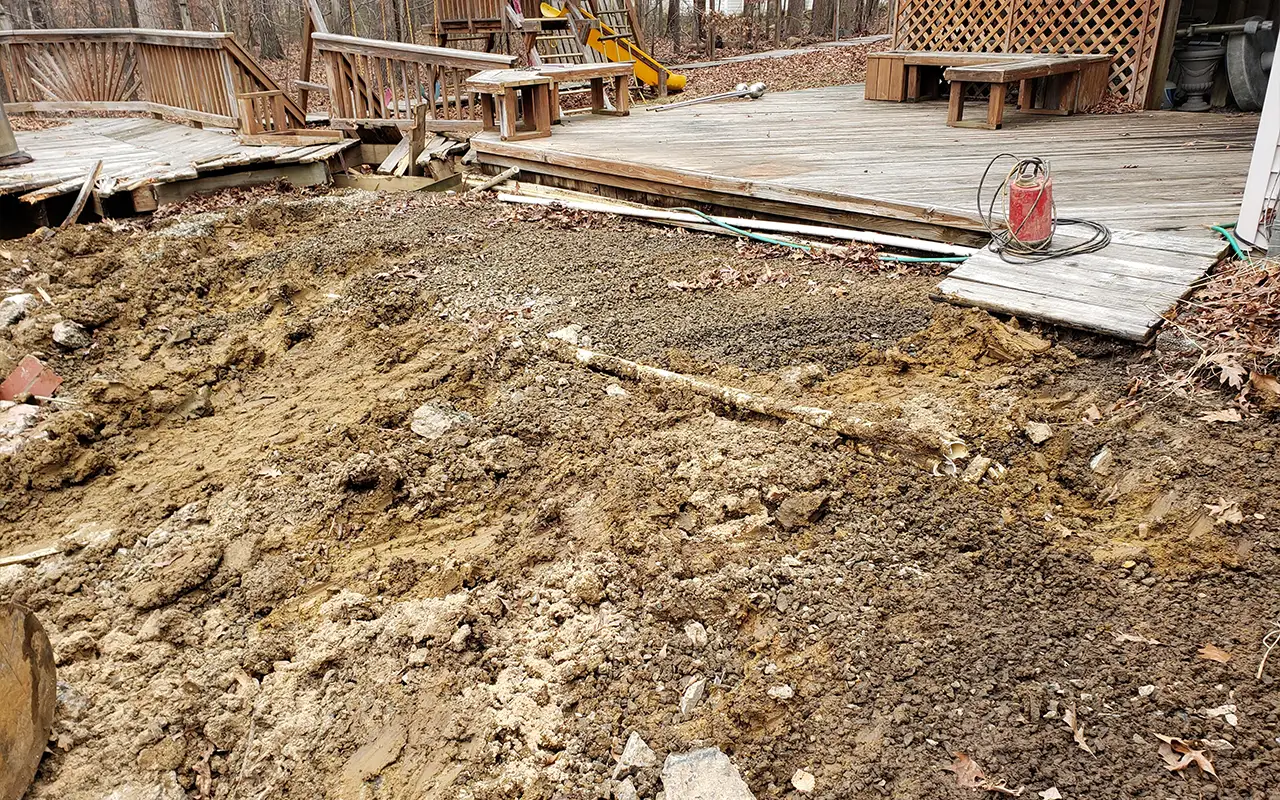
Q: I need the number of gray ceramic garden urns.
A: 1